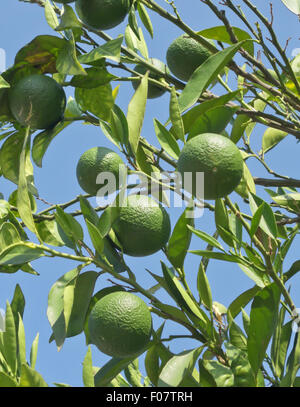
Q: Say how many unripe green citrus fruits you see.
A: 8